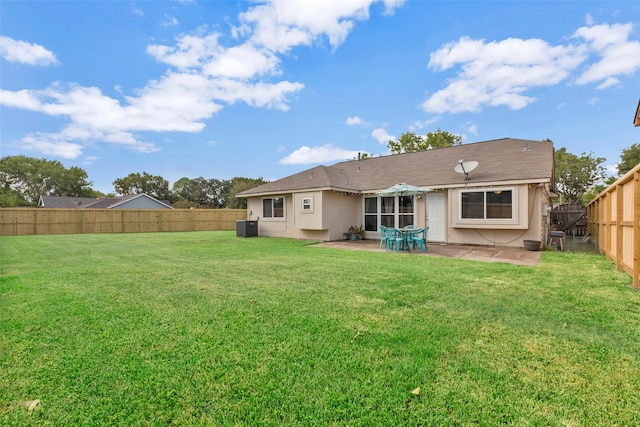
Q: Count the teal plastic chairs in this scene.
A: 4